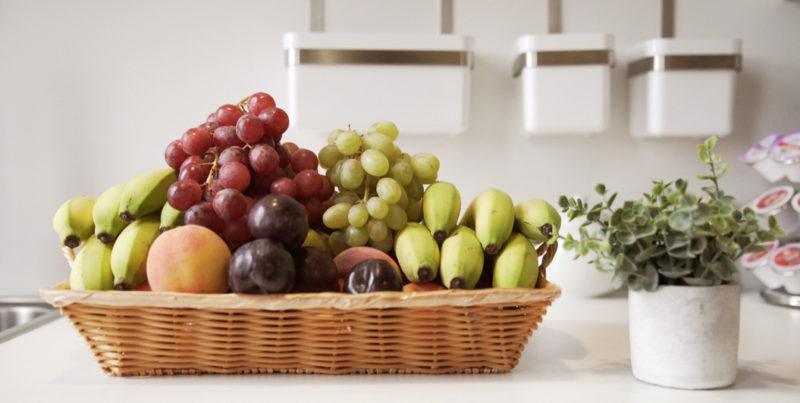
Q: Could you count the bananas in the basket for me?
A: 12